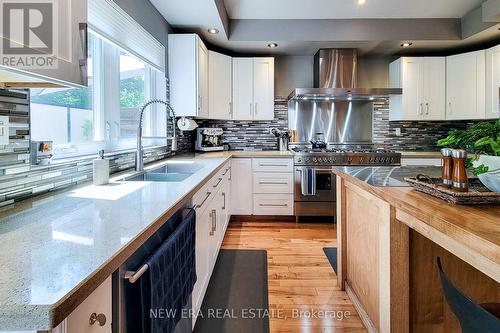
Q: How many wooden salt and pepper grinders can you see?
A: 2